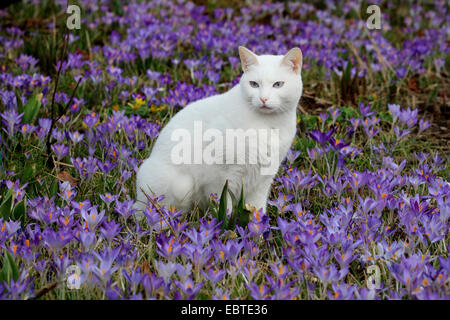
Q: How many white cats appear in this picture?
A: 1